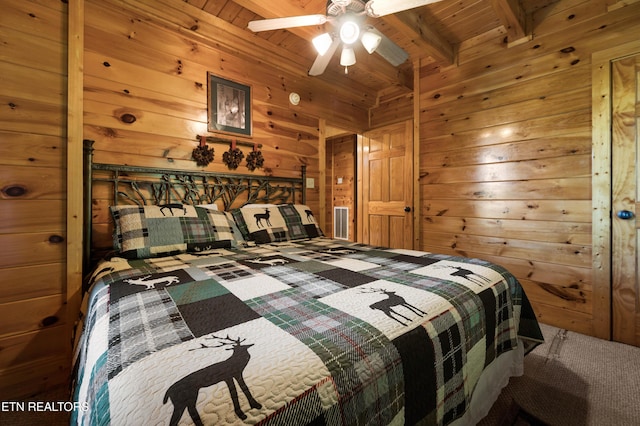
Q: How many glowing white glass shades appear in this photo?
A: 4